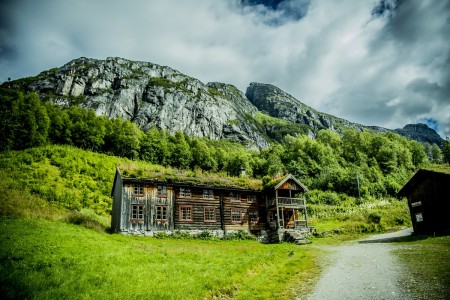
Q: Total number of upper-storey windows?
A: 6